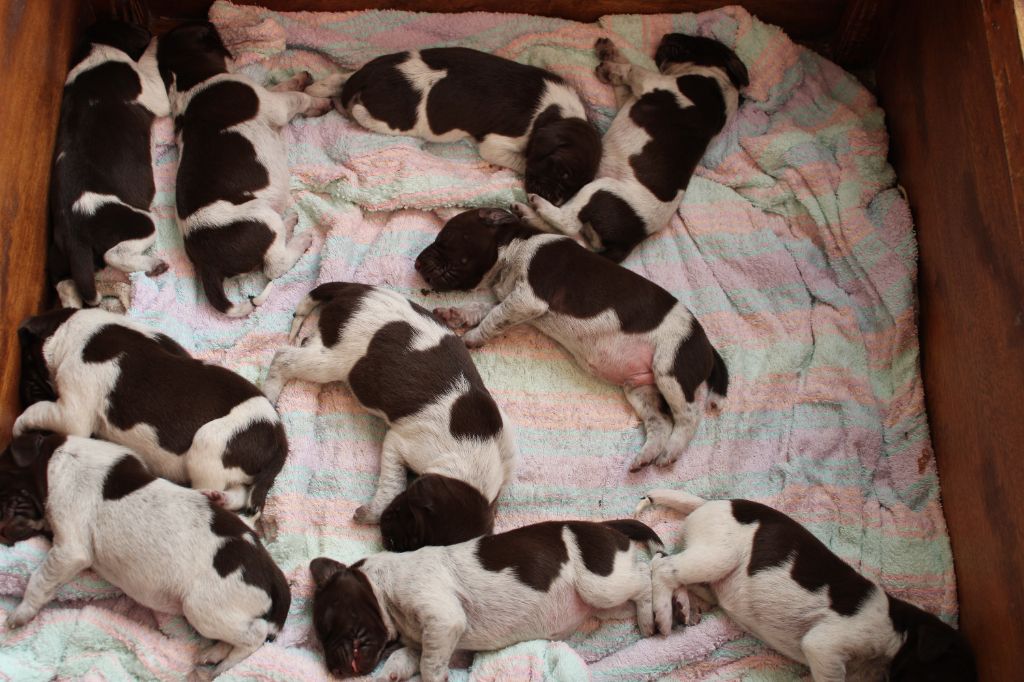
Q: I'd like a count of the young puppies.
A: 10